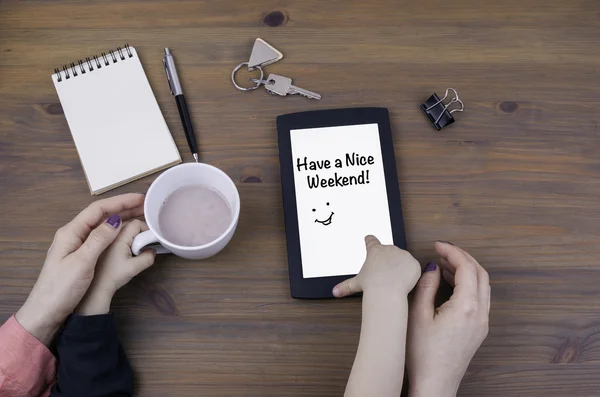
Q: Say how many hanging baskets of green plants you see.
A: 0